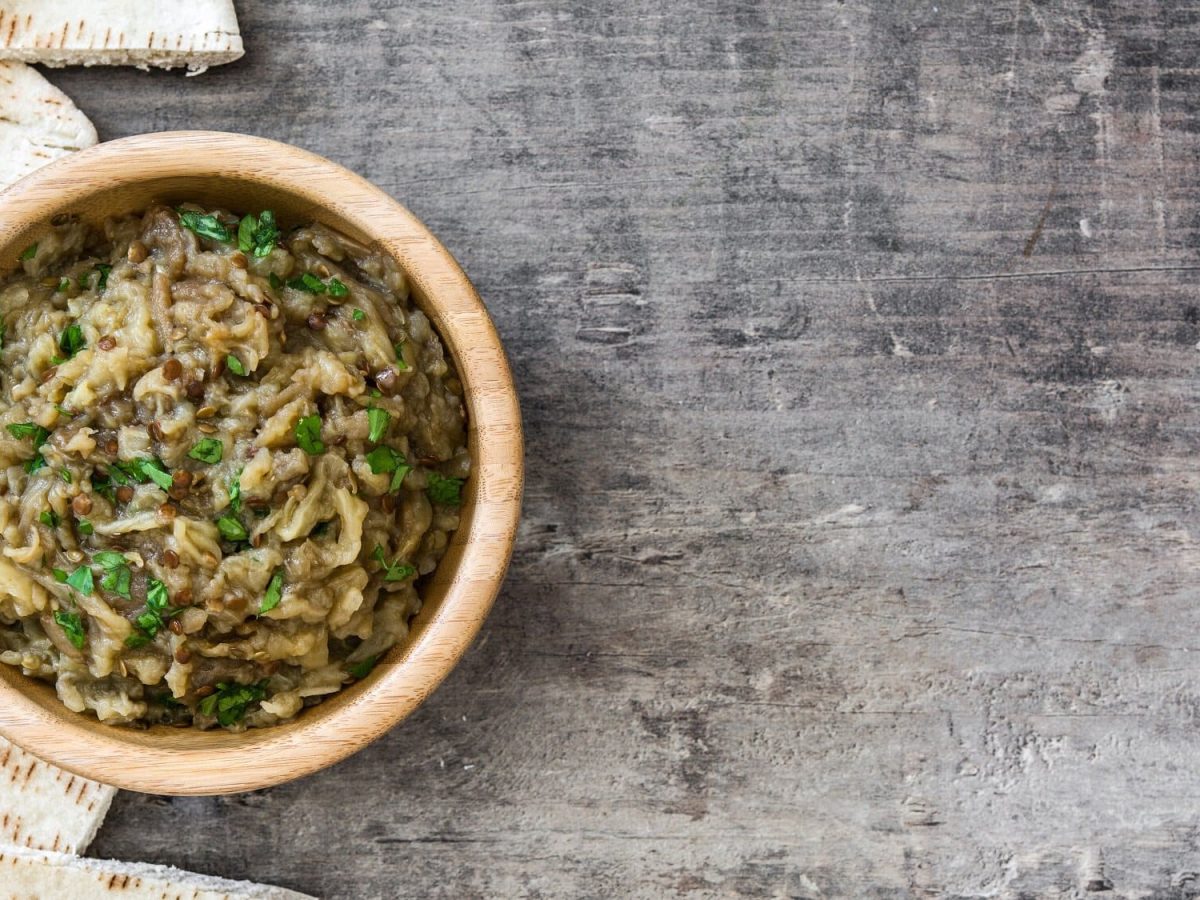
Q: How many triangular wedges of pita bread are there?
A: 4